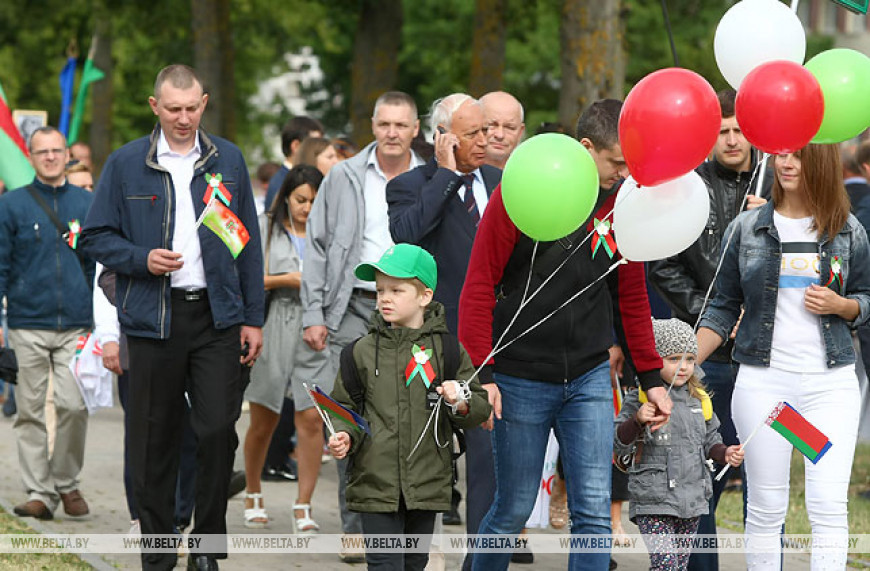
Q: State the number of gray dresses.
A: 1